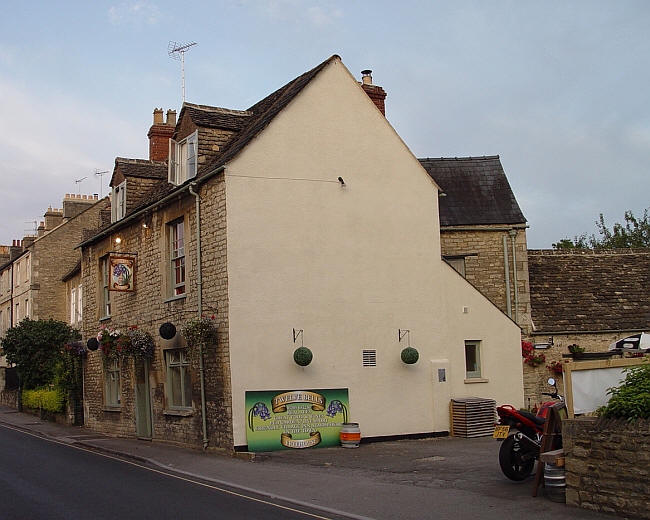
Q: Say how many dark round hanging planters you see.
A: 4